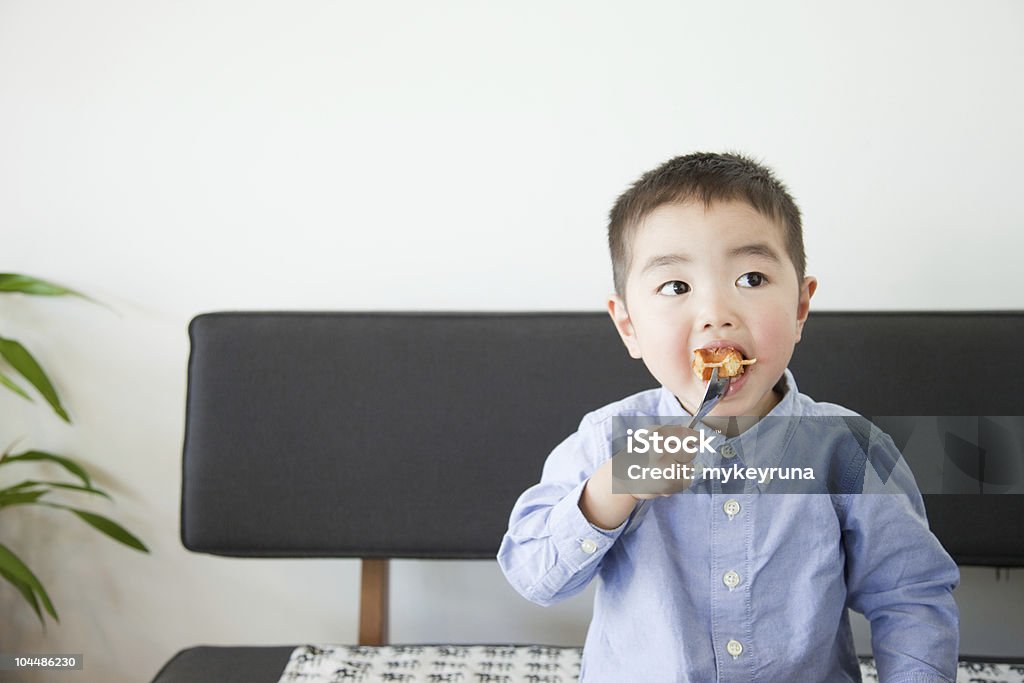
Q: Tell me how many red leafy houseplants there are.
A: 0